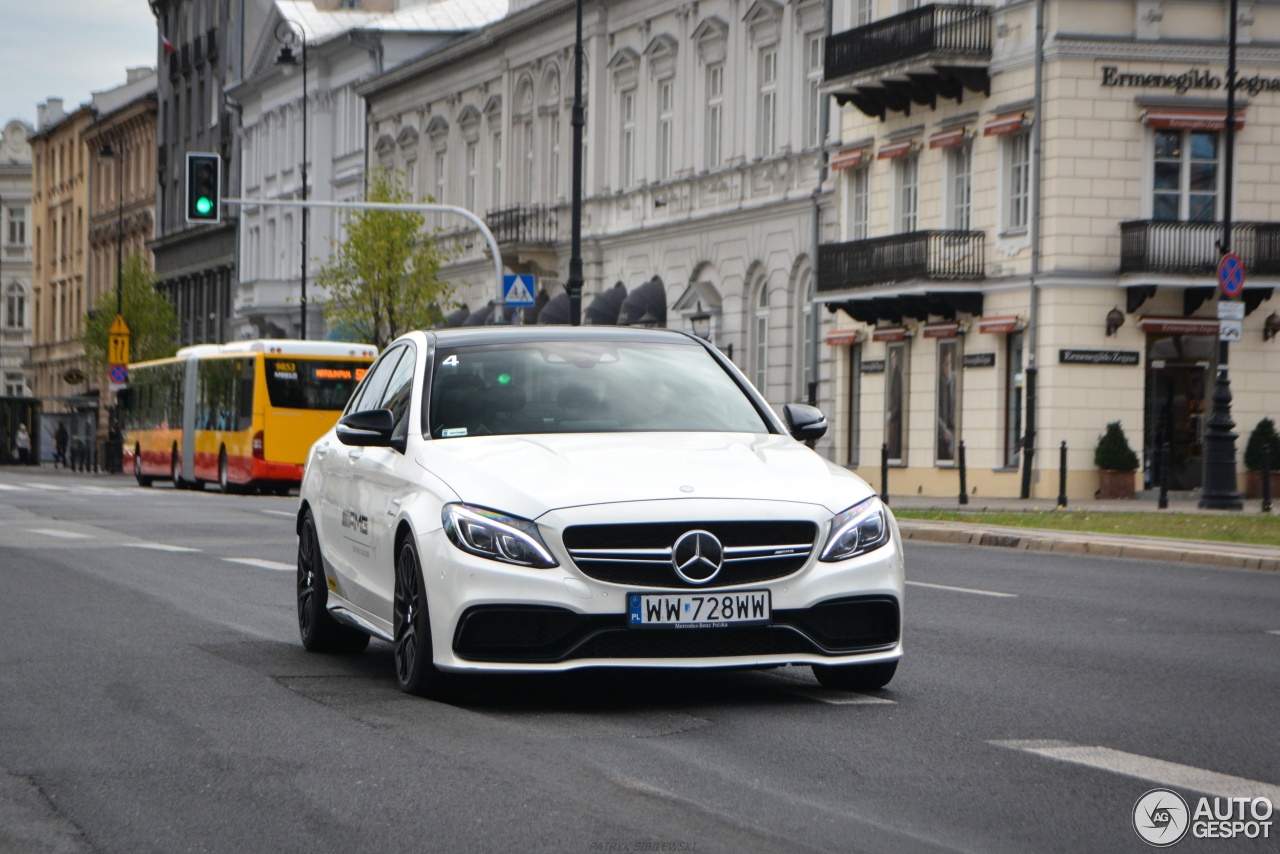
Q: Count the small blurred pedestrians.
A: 2